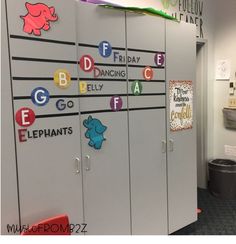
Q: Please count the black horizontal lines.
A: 5